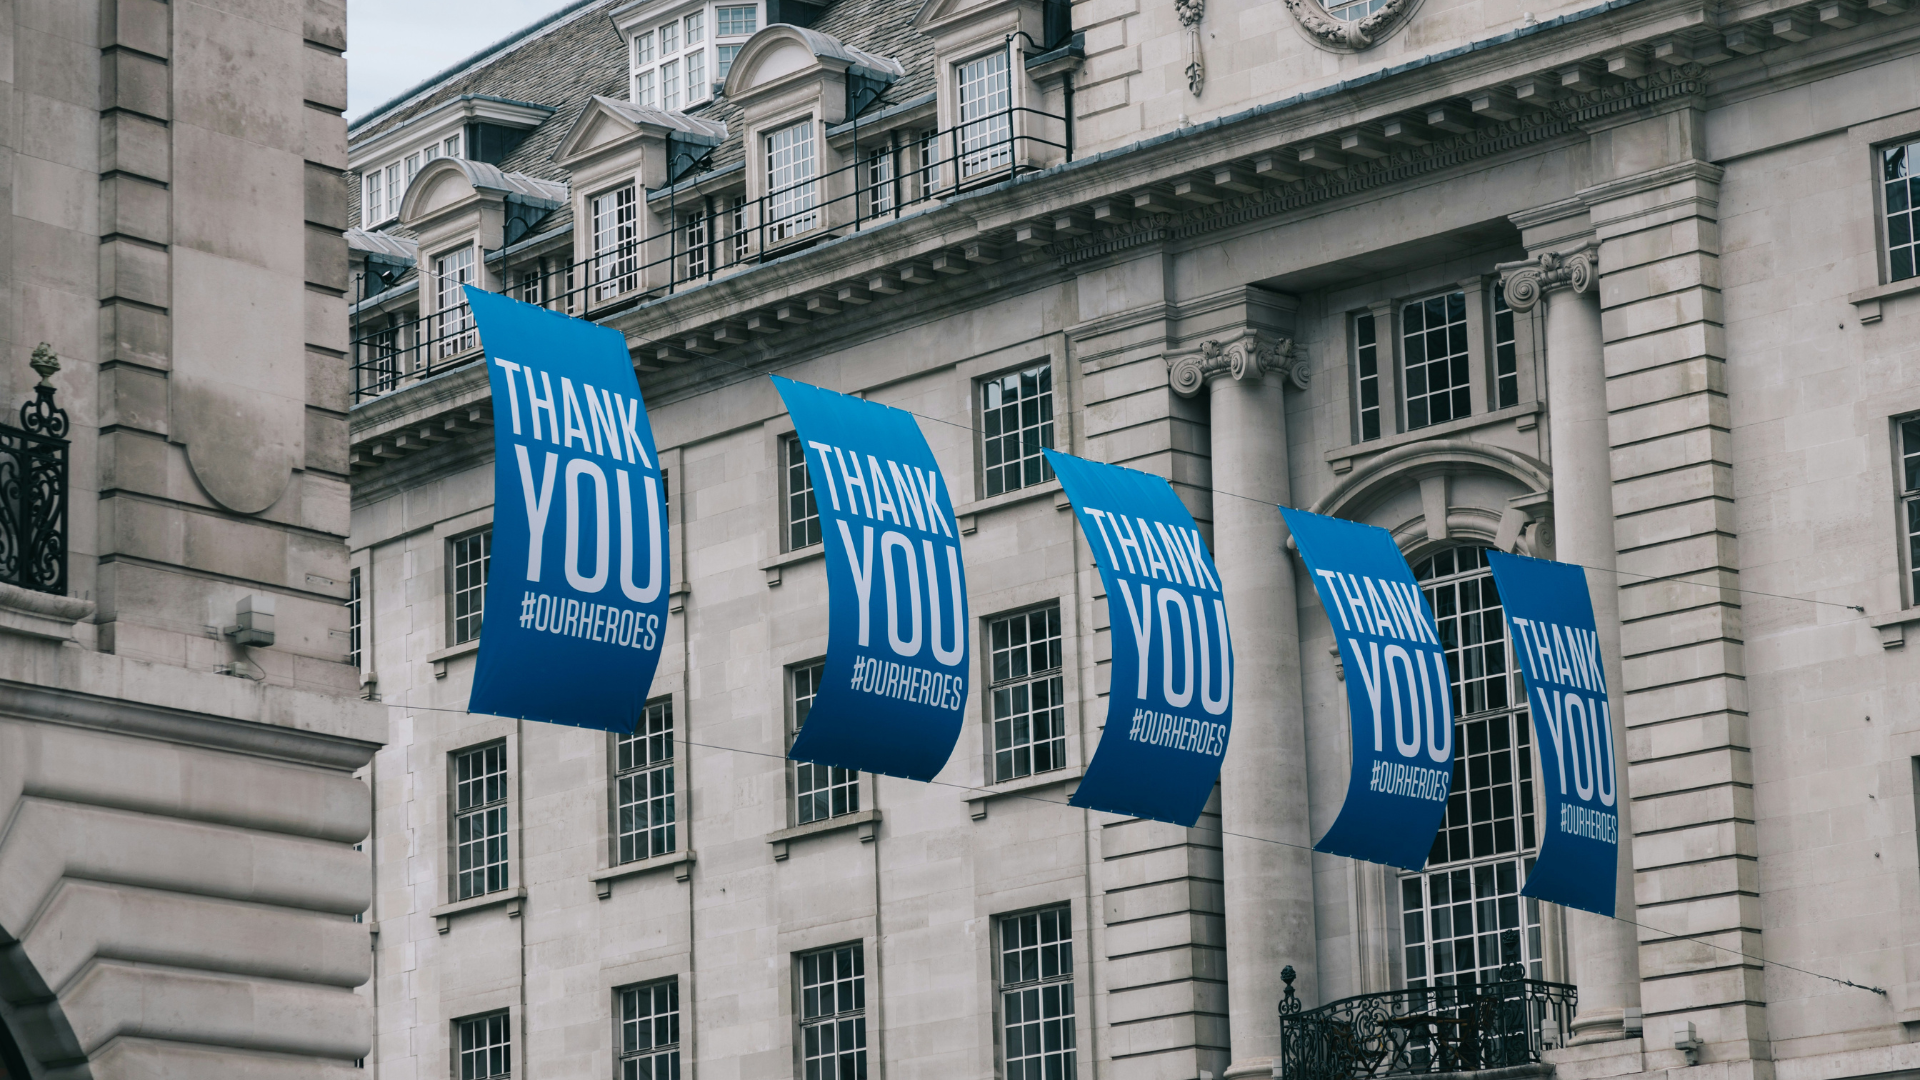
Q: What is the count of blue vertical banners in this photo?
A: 5